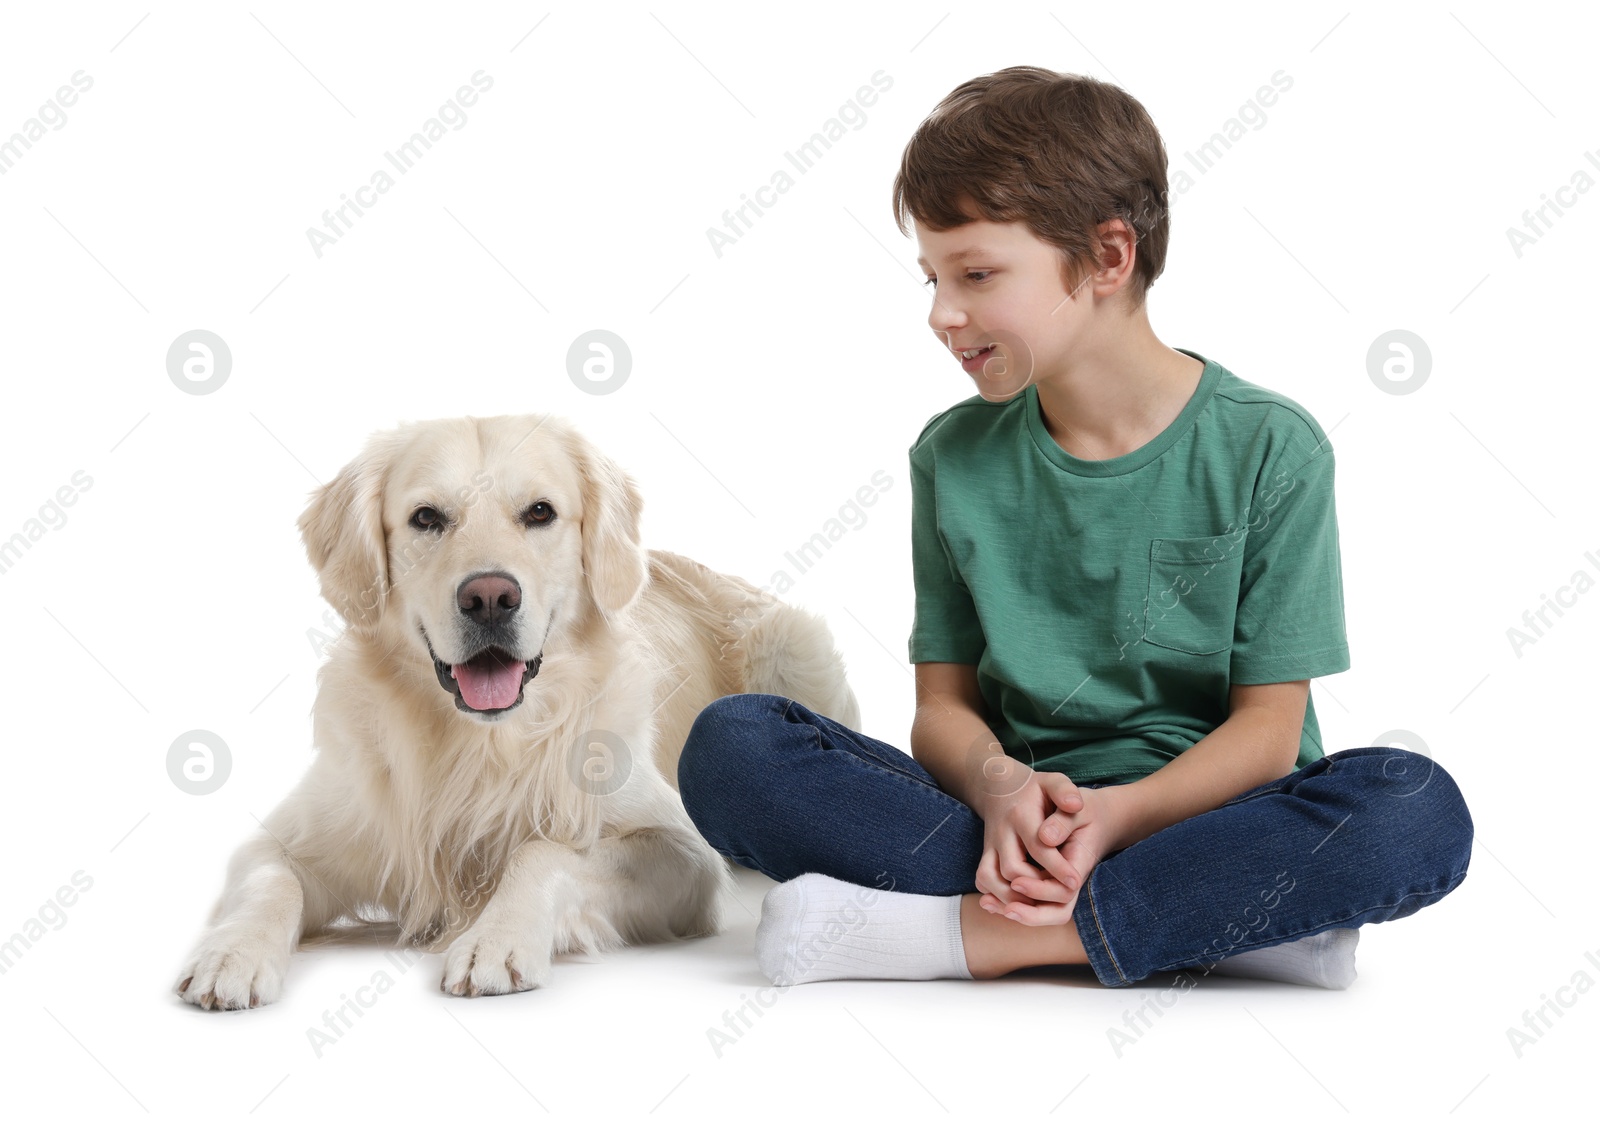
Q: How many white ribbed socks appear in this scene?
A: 2